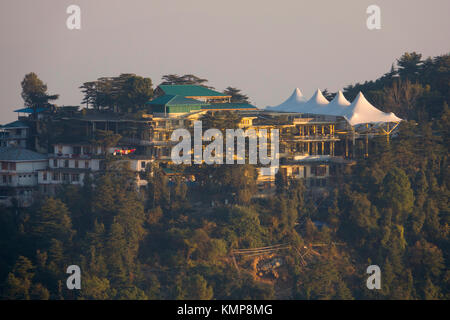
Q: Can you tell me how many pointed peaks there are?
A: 4